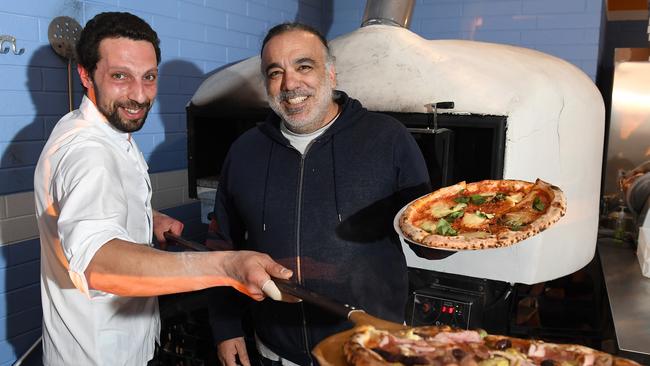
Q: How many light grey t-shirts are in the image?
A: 1